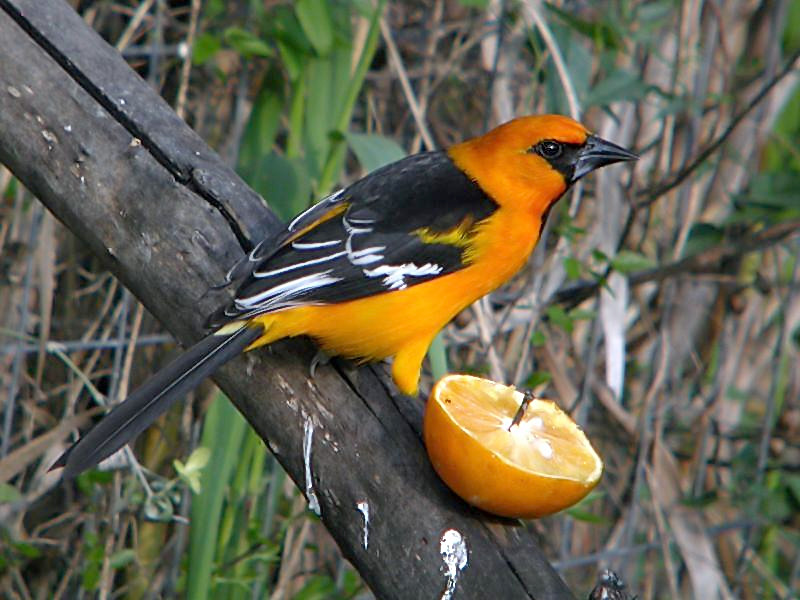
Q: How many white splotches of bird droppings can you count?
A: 3